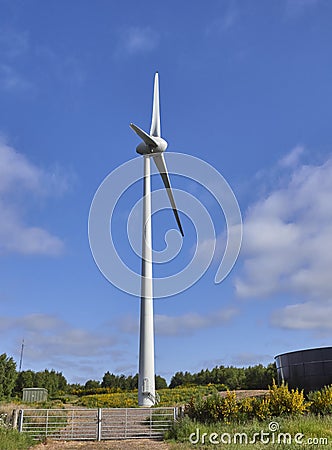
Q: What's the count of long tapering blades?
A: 3